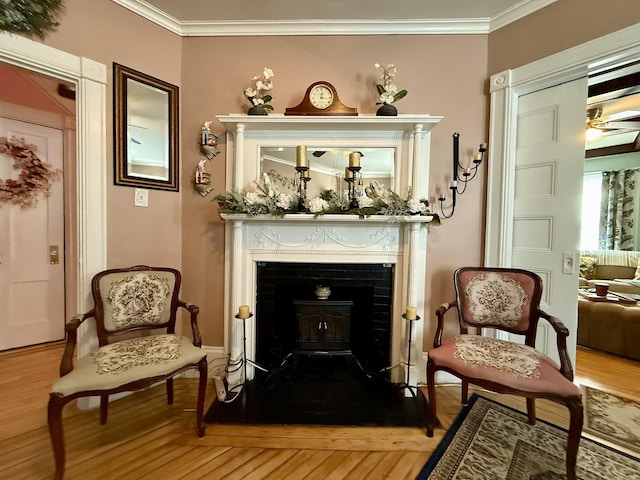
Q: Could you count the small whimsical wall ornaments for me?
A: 2